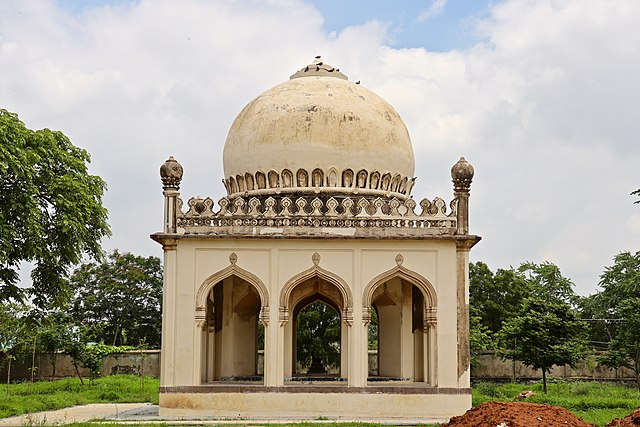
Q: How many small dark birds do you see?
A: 7